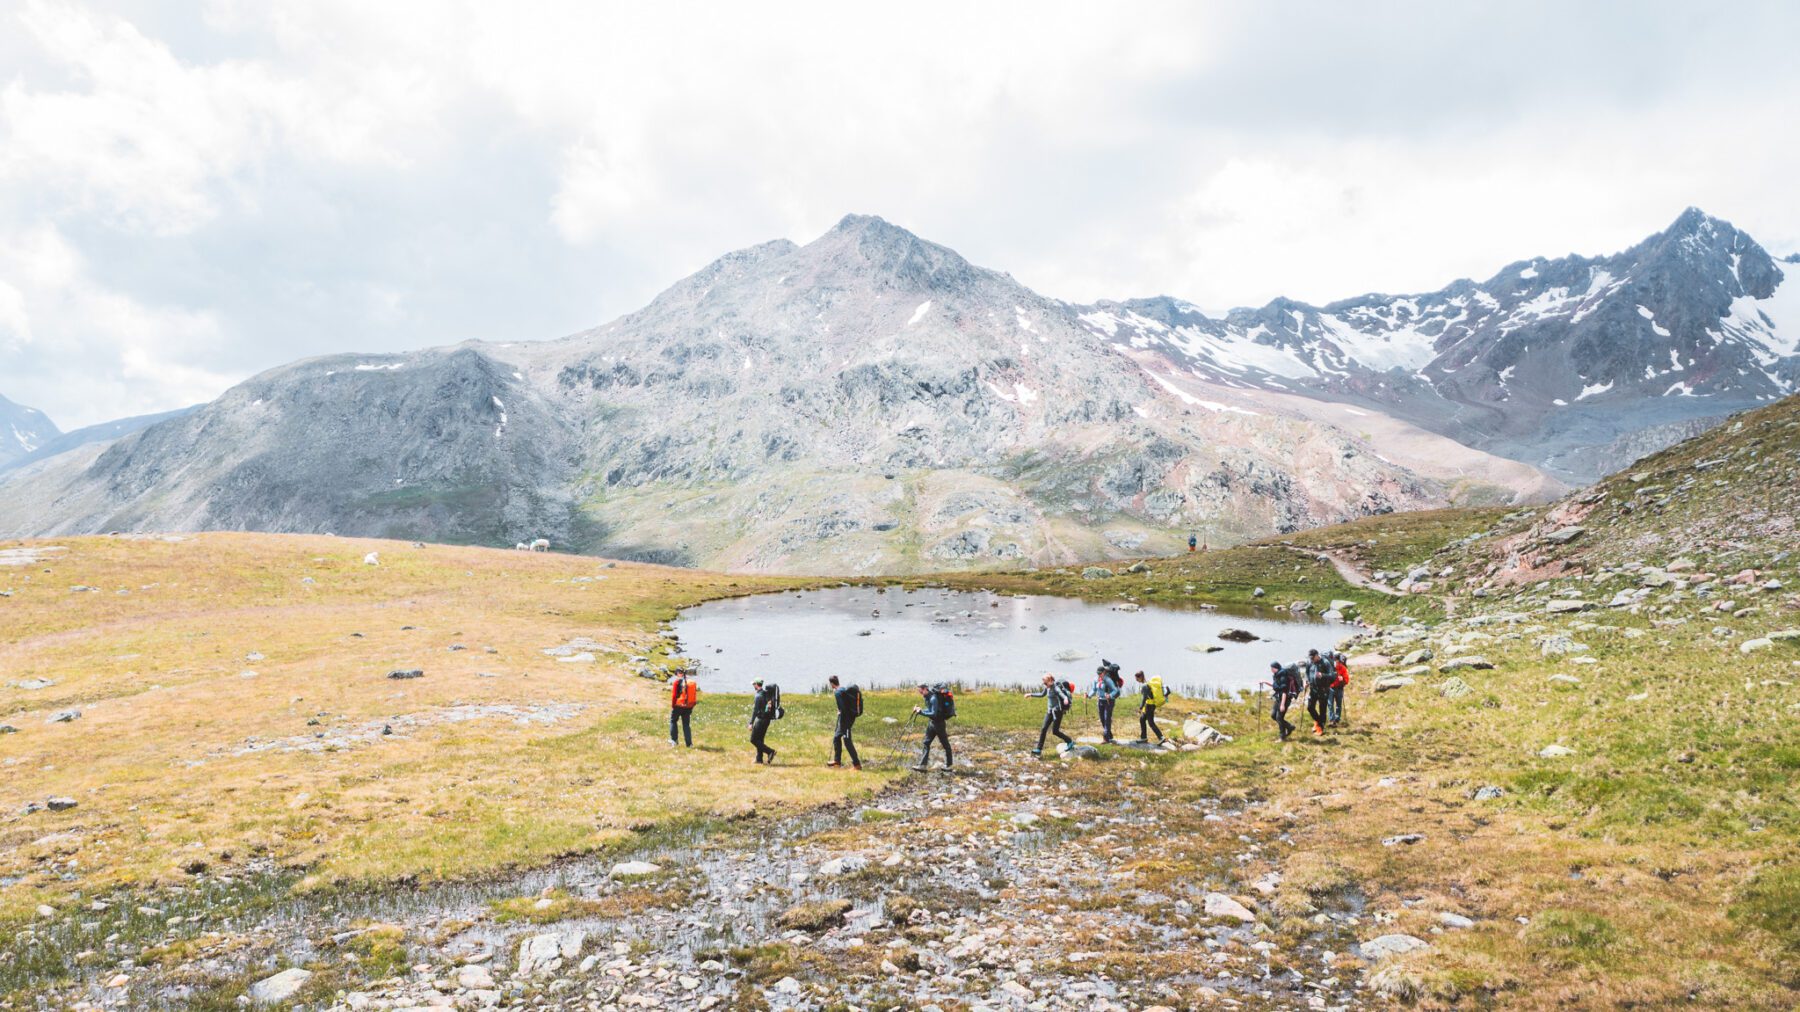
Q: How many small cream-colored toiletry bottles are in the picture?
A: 0